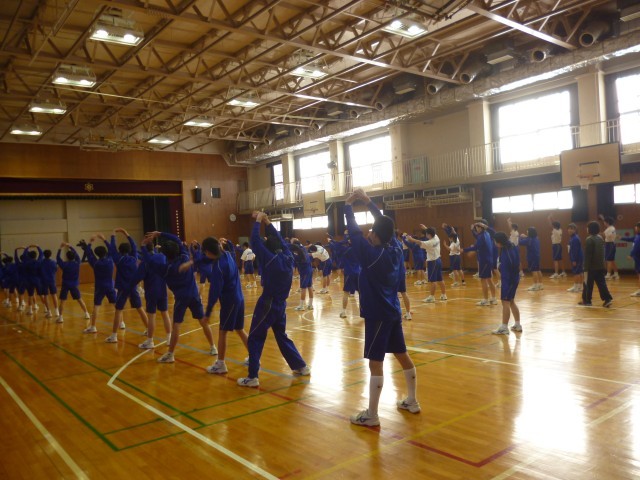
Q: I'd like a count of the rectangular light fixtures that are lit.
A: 9